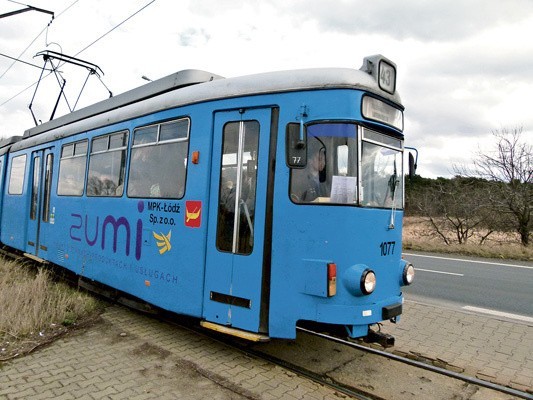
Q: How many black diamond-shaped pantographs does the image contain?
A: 1